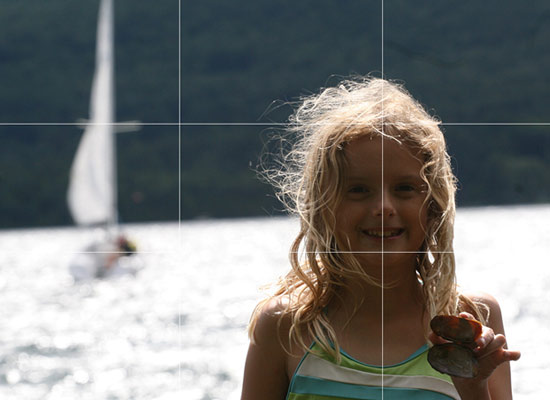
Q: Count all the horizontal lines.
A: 2